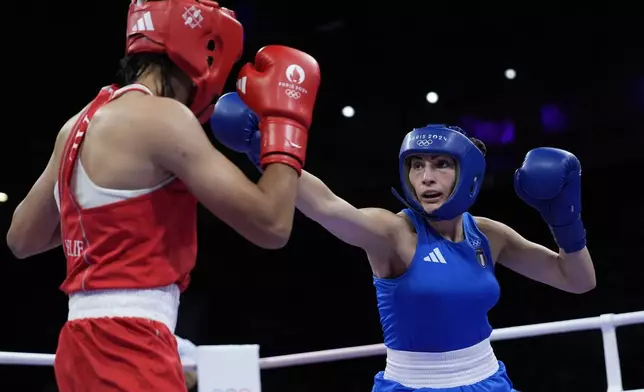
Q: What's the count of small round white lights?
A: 4